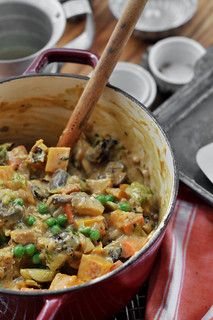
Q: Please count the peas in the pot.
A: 14